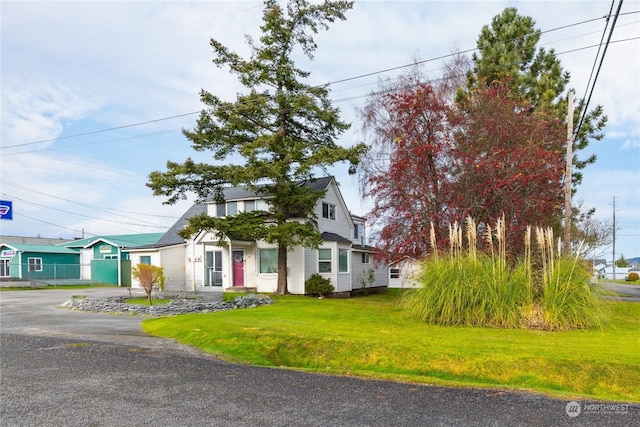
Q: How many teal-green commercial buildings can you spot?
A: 2